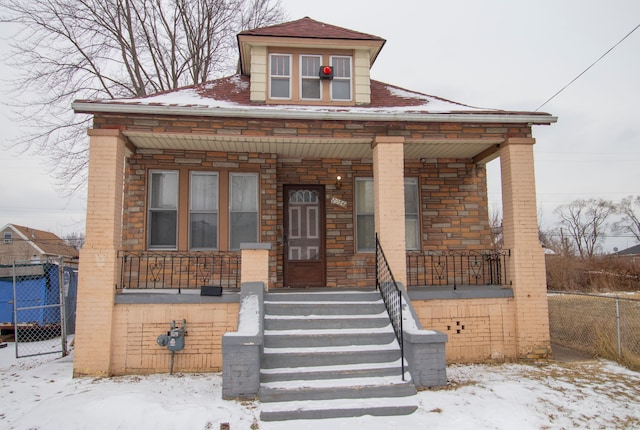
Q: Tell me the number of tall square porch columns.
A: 3